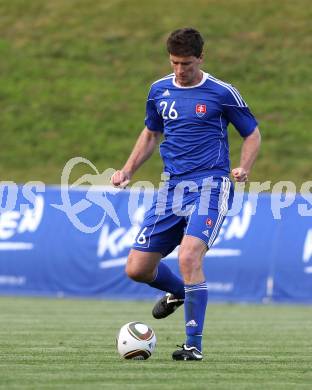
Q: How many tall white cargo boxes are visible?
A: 0